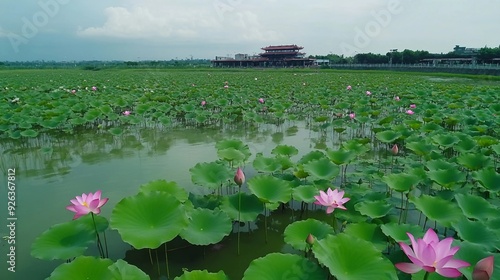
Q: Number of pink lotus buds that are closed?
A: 4